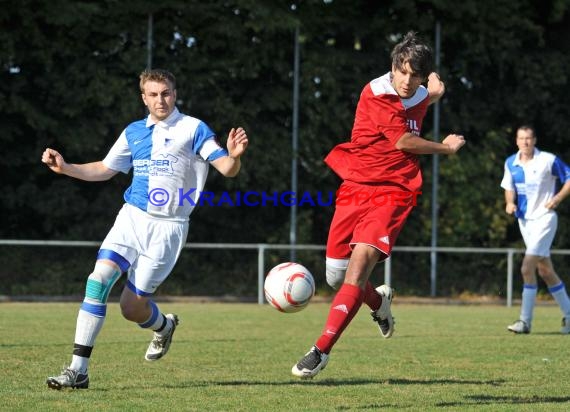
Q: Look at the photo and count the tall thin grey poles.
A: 3